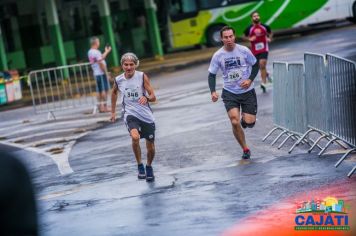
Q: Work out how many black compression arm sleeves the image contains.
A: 2